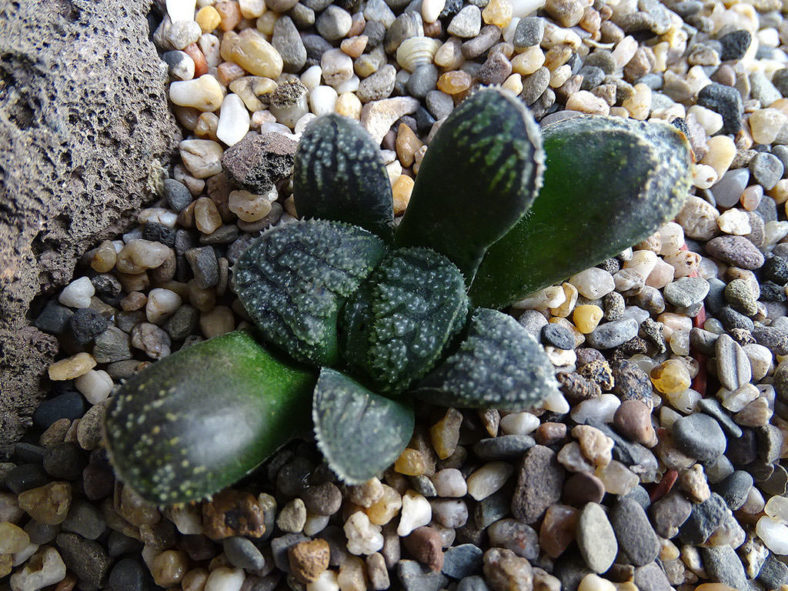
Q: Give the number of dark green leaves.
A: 8